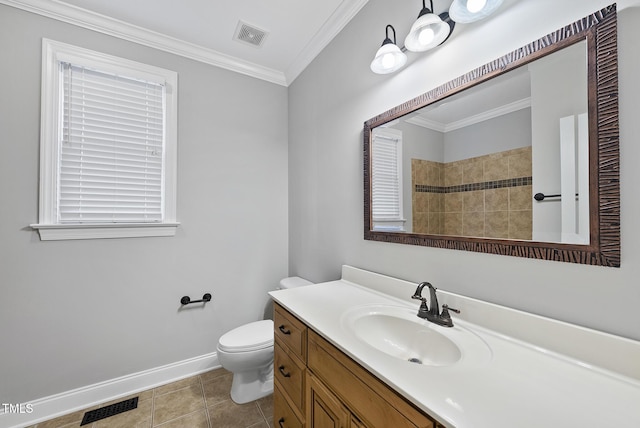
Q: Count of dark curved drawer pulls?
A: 3